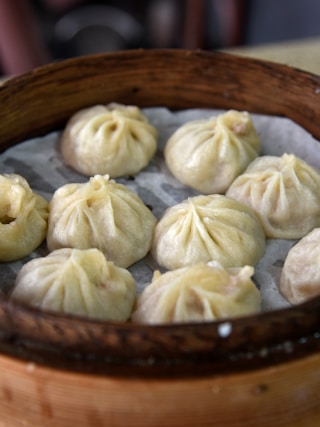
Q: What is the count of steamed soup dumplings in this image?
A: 9